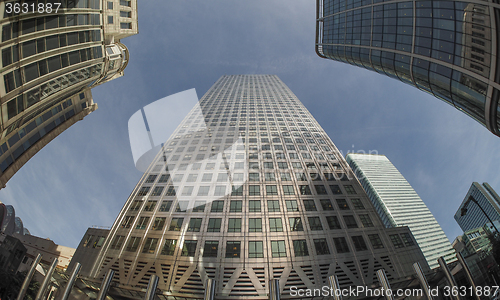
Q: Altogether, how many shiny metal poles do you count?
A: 12